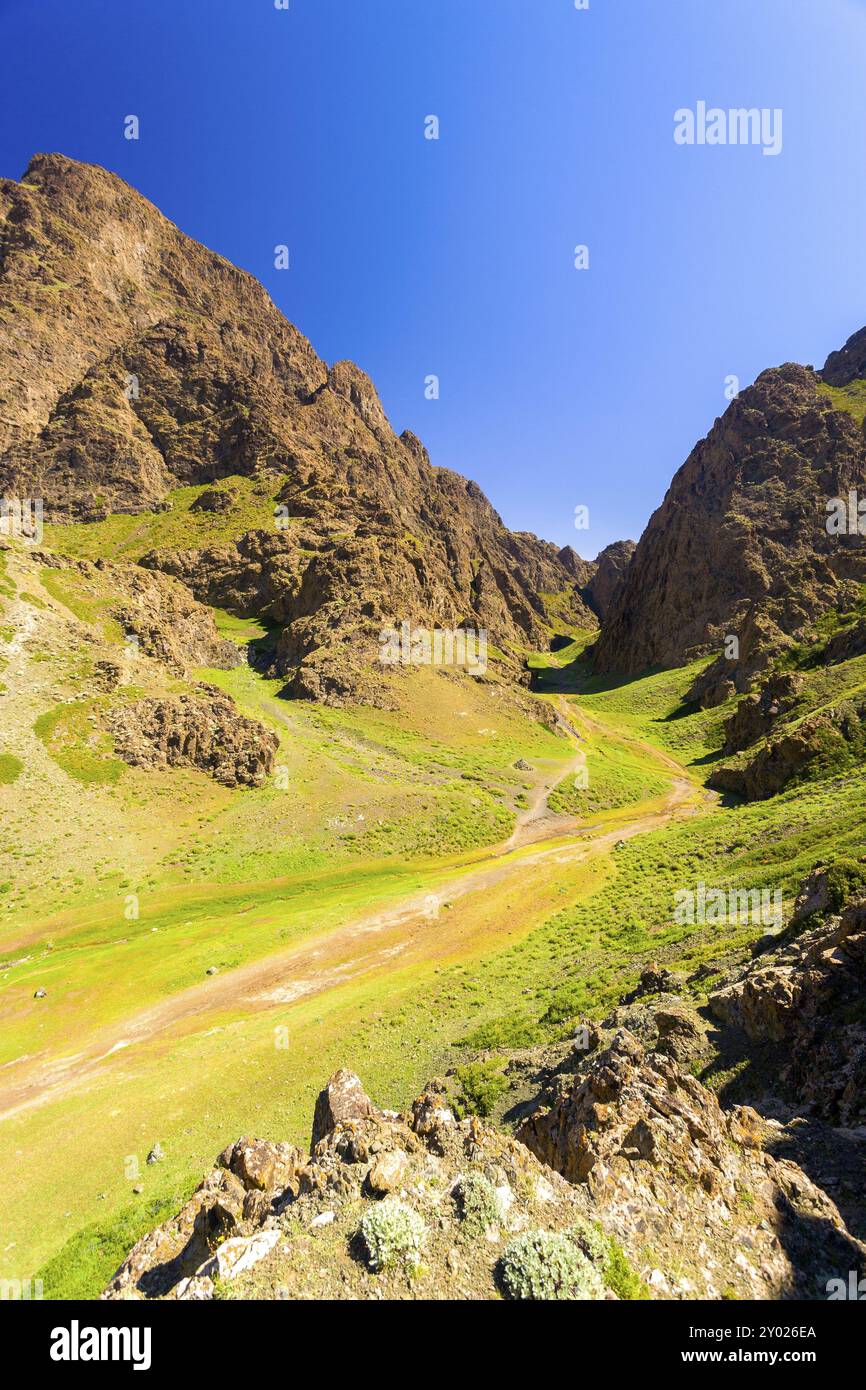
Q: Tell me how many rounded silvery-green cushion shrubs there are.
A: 3